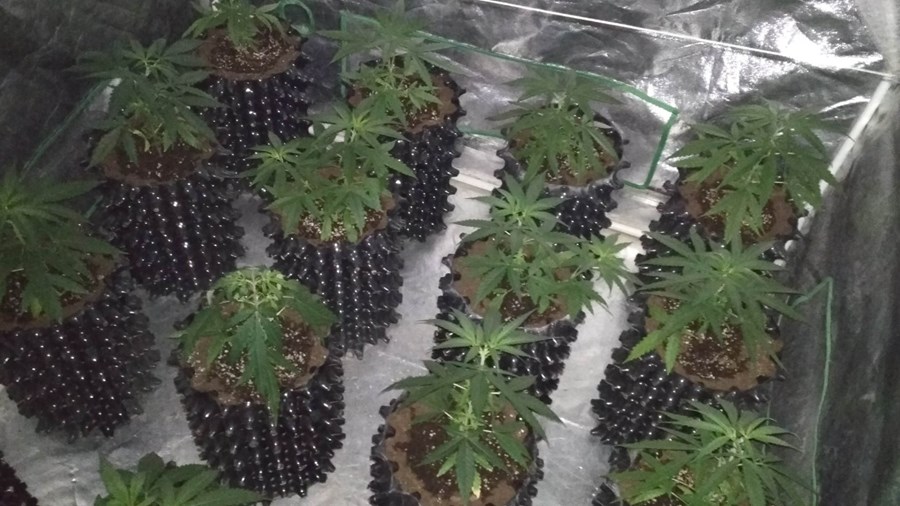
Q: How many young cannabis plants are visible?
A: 13